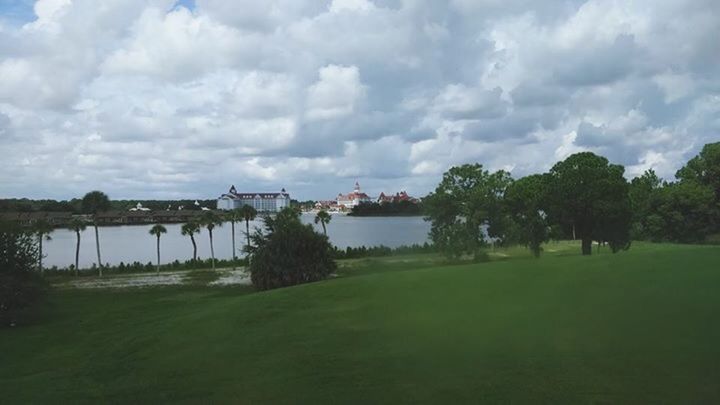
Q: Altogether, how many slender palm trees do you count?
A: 9